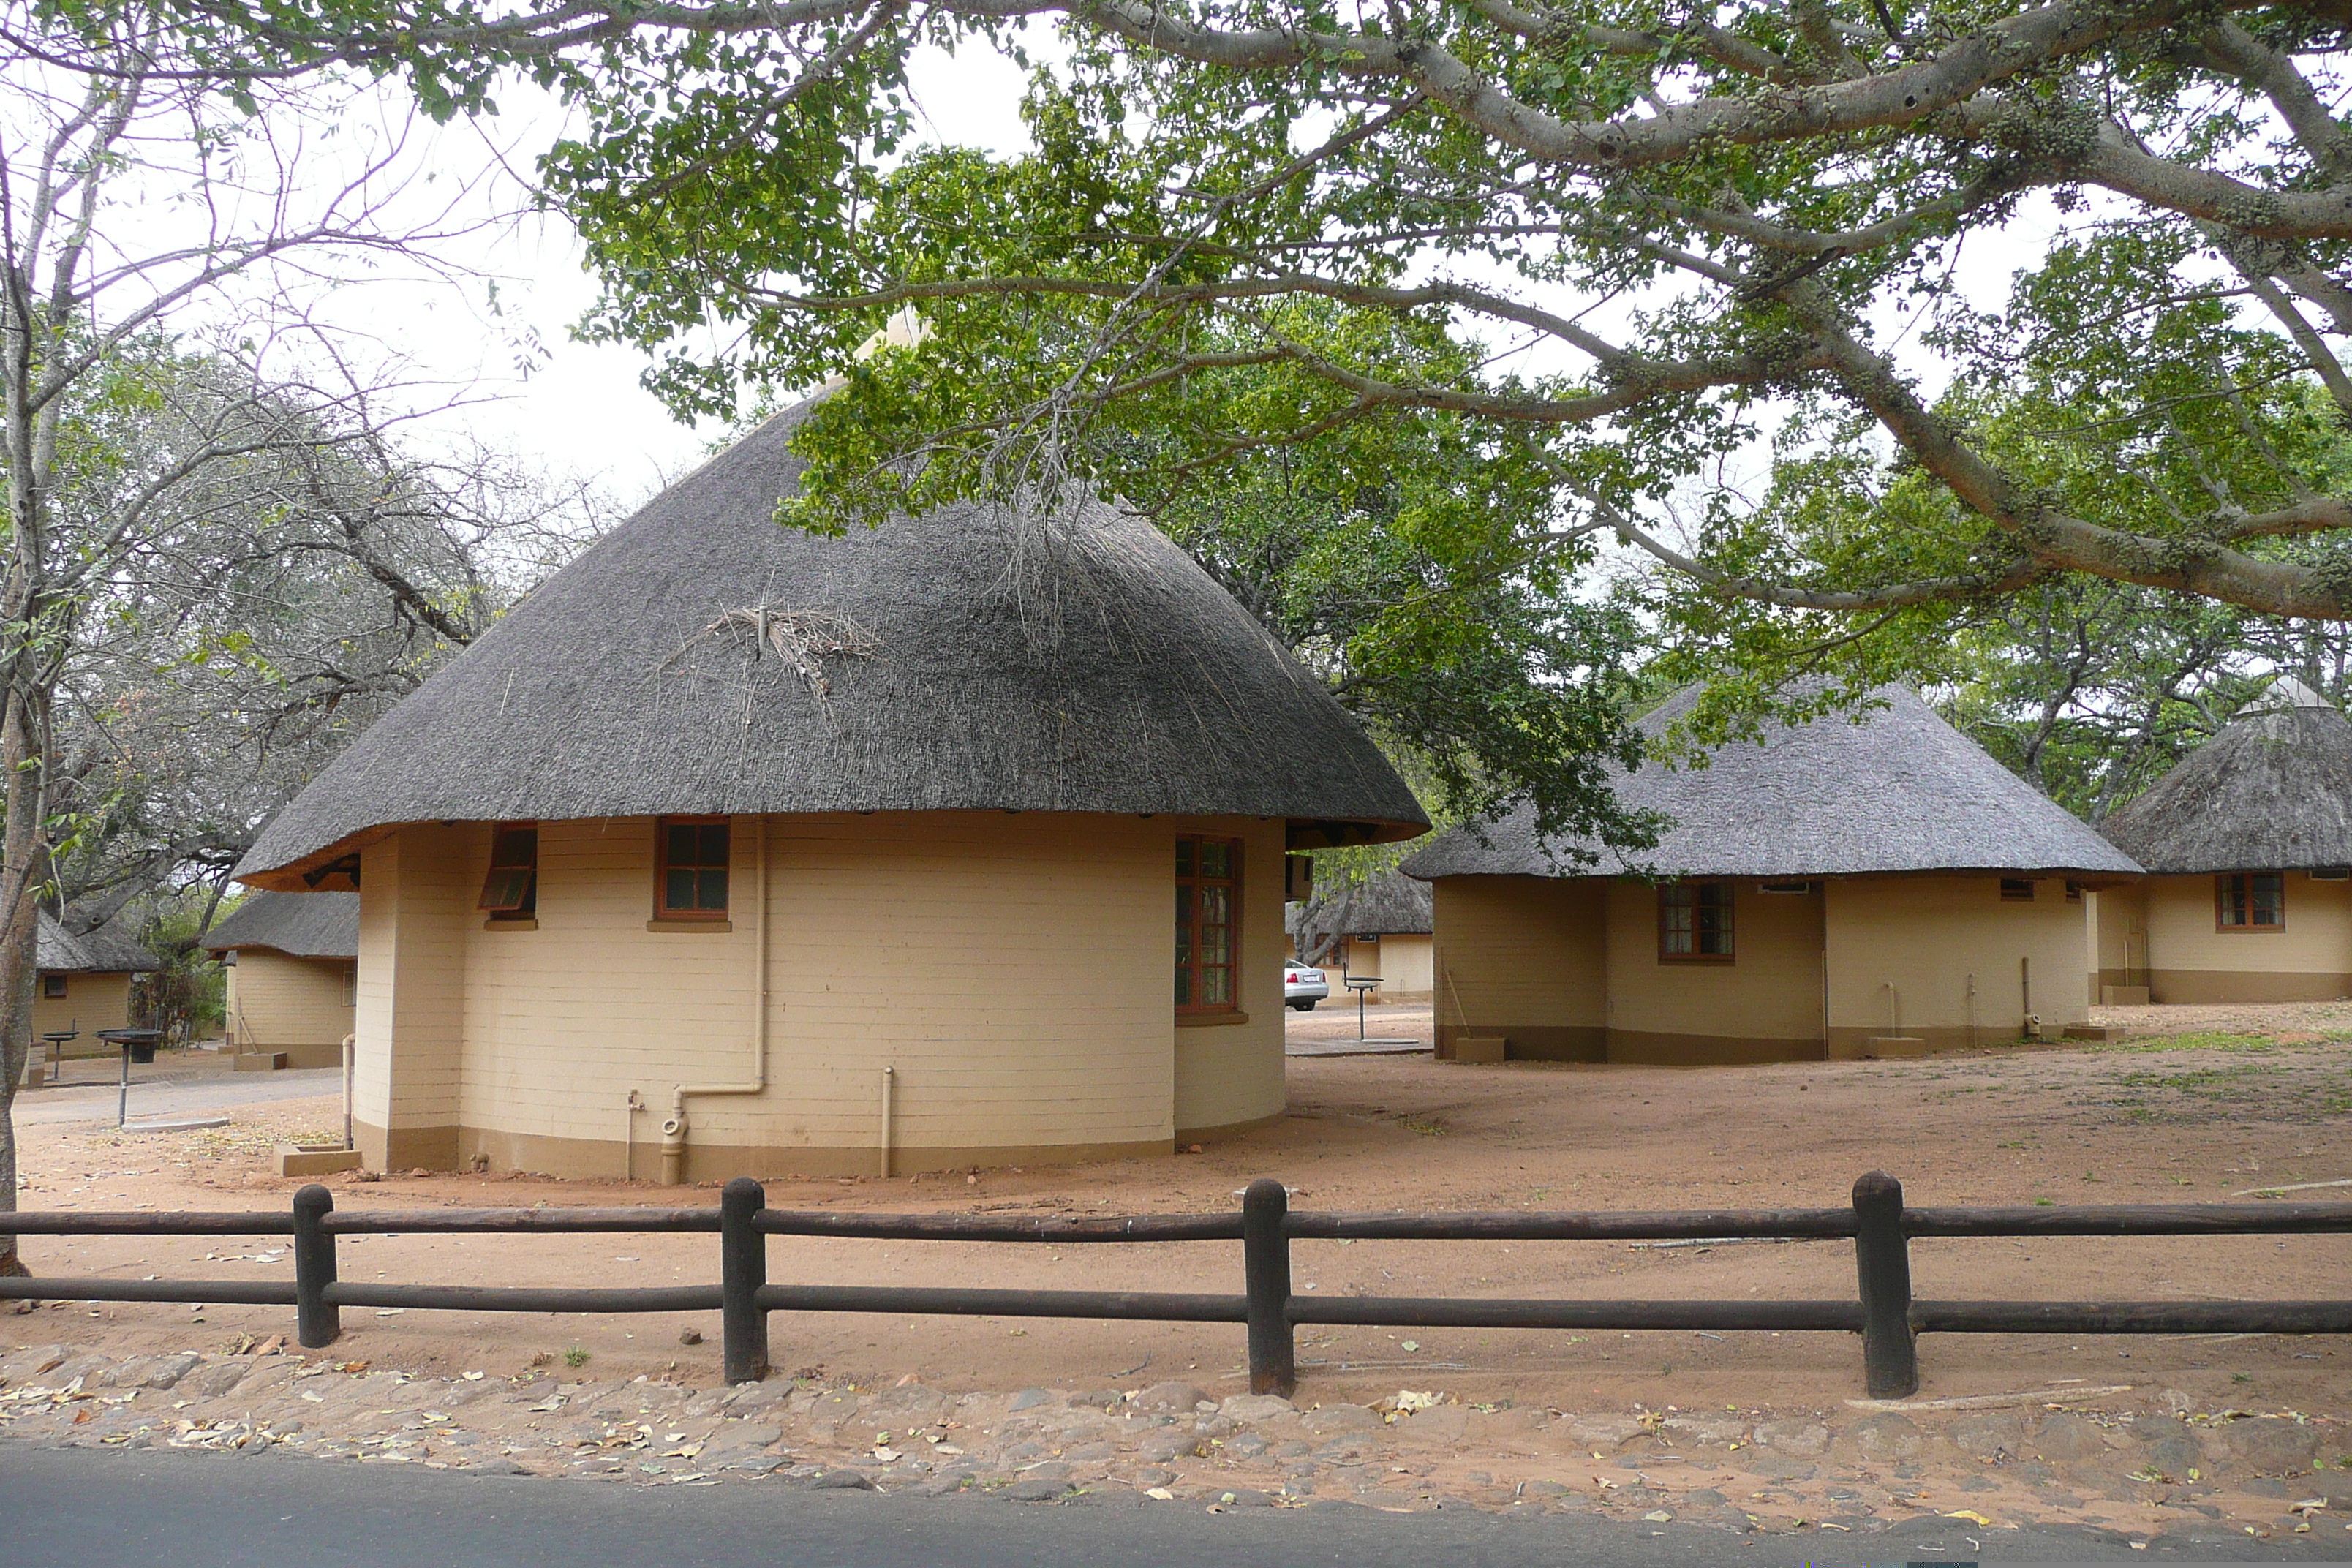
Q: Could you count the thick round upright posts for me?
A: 4